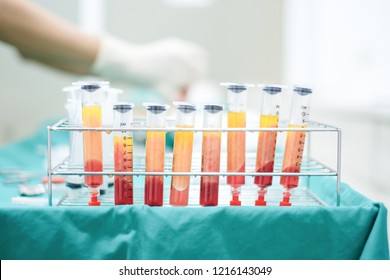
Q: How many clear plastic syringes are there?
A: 8